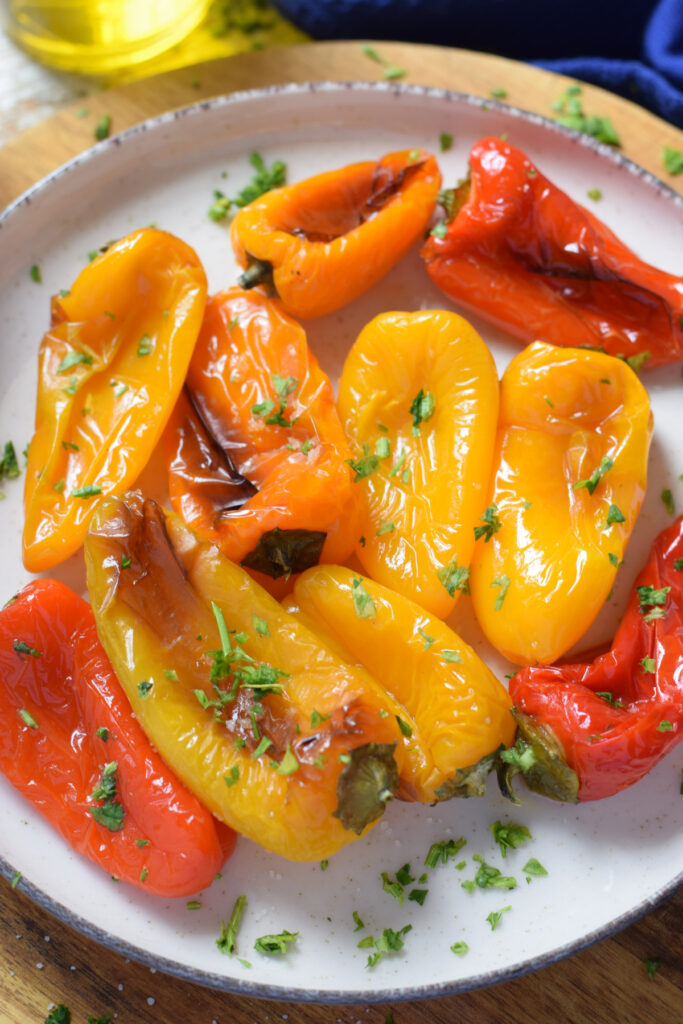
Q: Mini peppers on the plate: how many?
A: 10